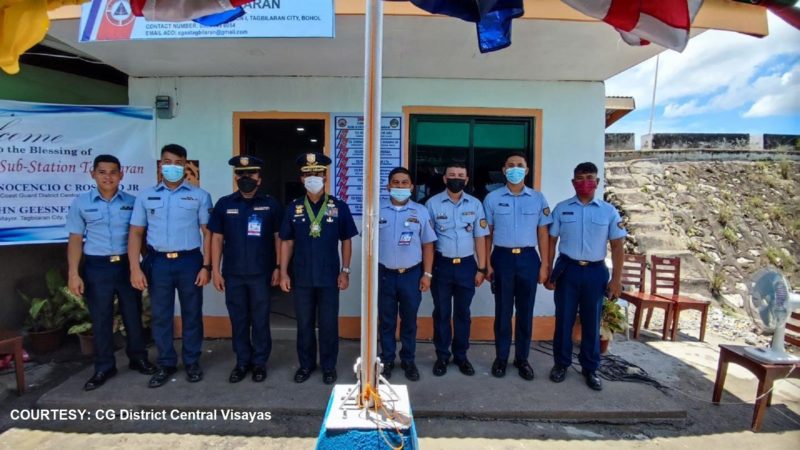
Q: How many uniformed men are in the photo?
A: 8